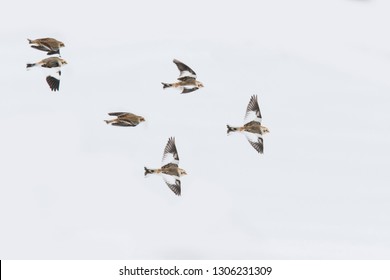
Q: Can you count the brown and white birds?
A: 6